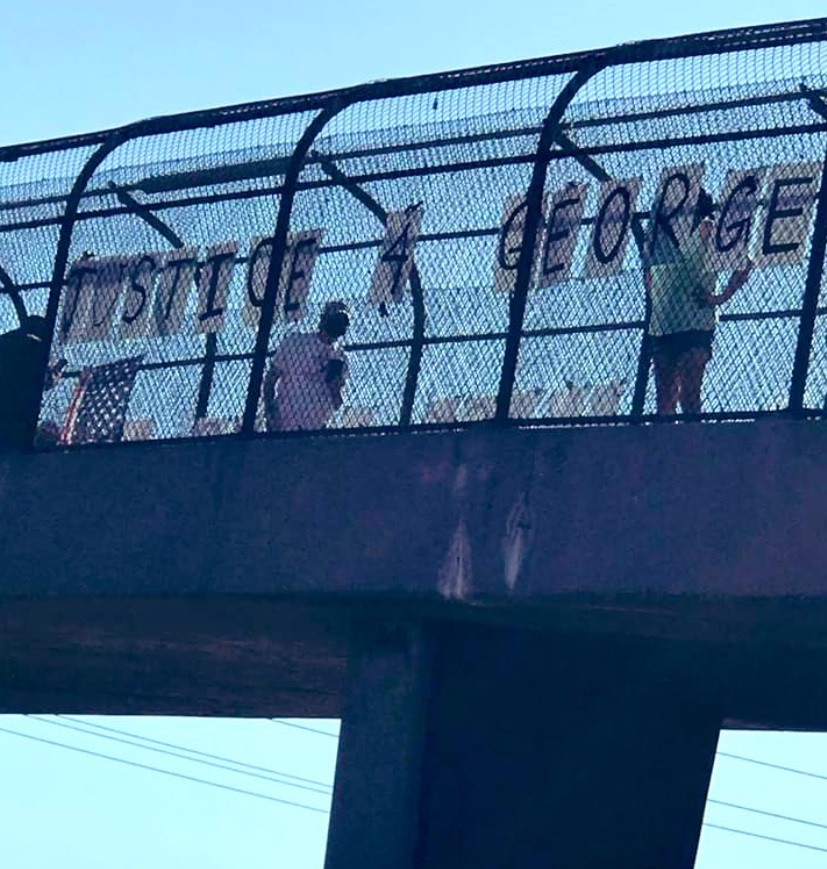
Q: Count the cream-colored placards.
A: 14